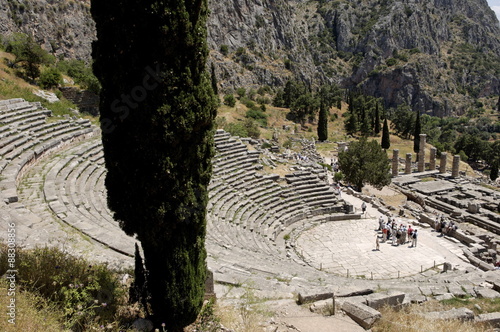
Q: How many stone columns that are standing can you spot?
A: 6